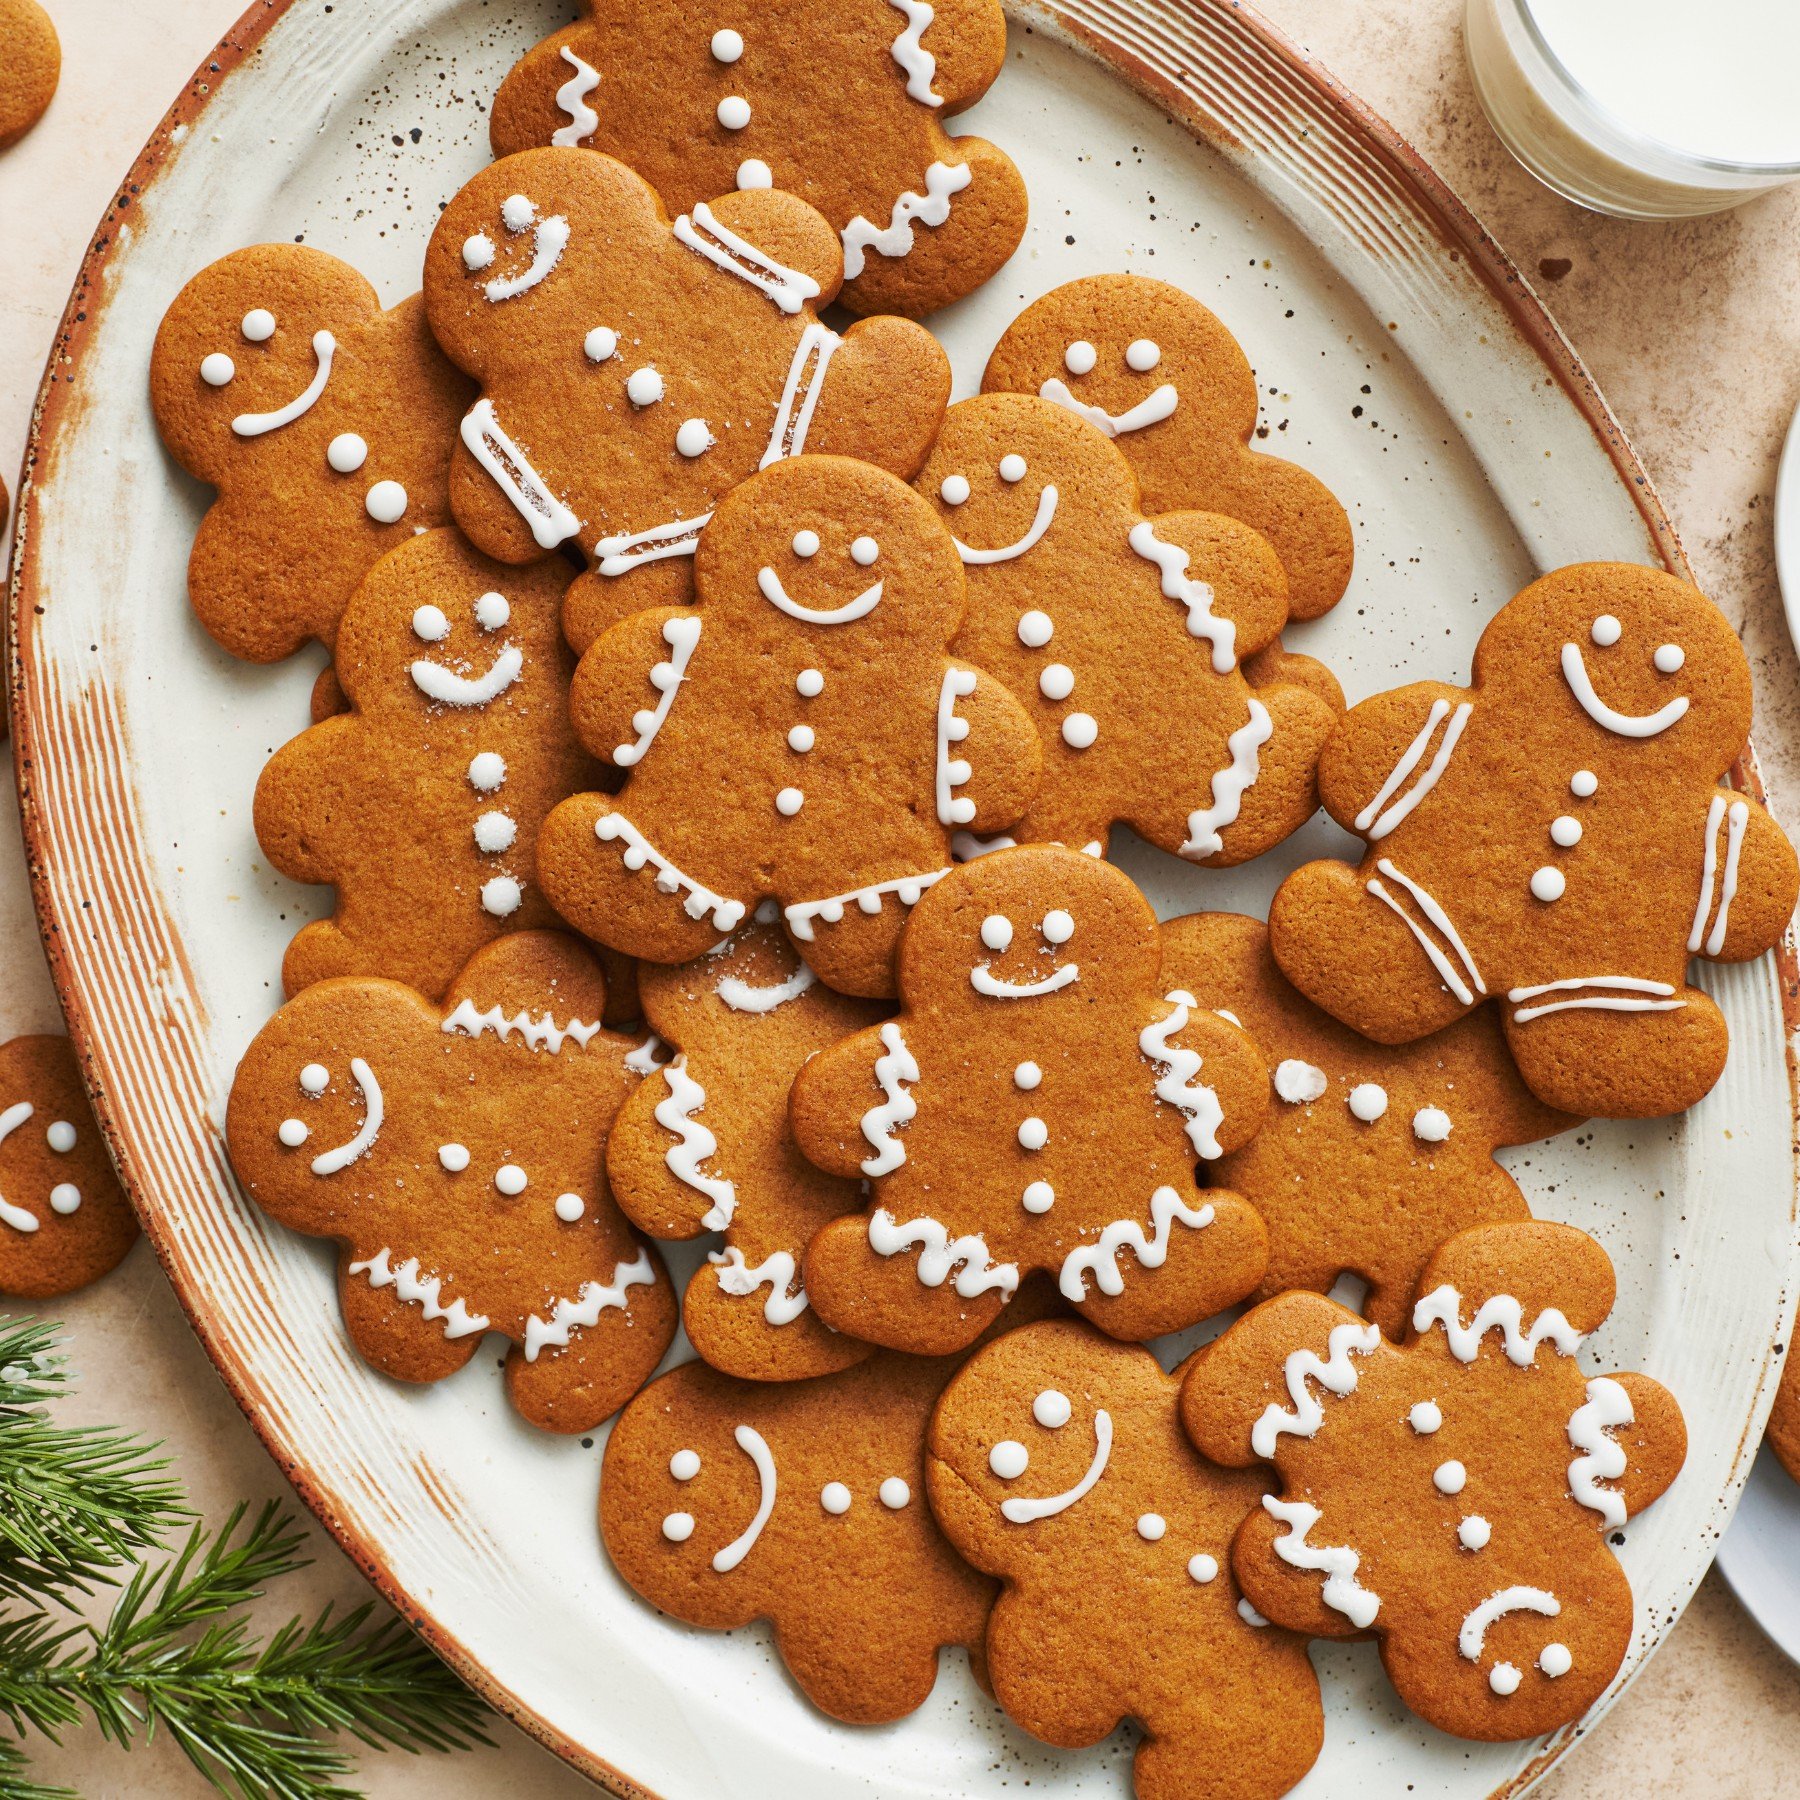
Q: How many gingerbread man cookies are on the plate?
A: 15